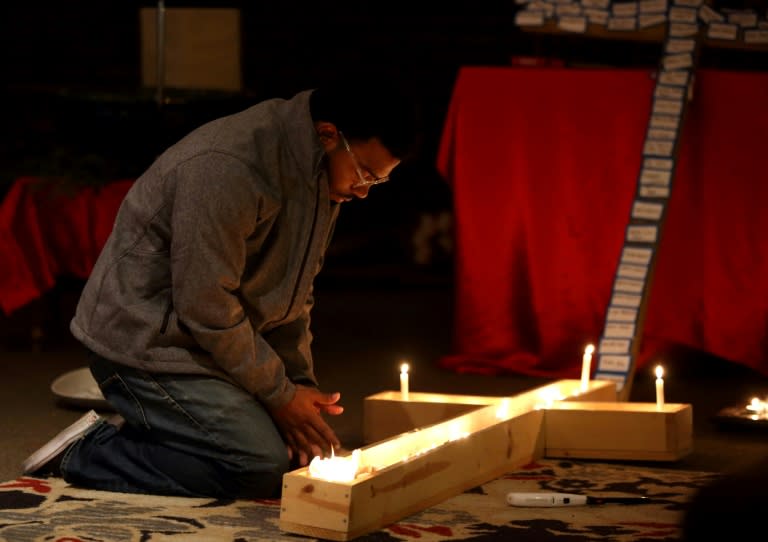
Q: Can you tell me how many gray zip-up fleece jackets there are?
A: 1